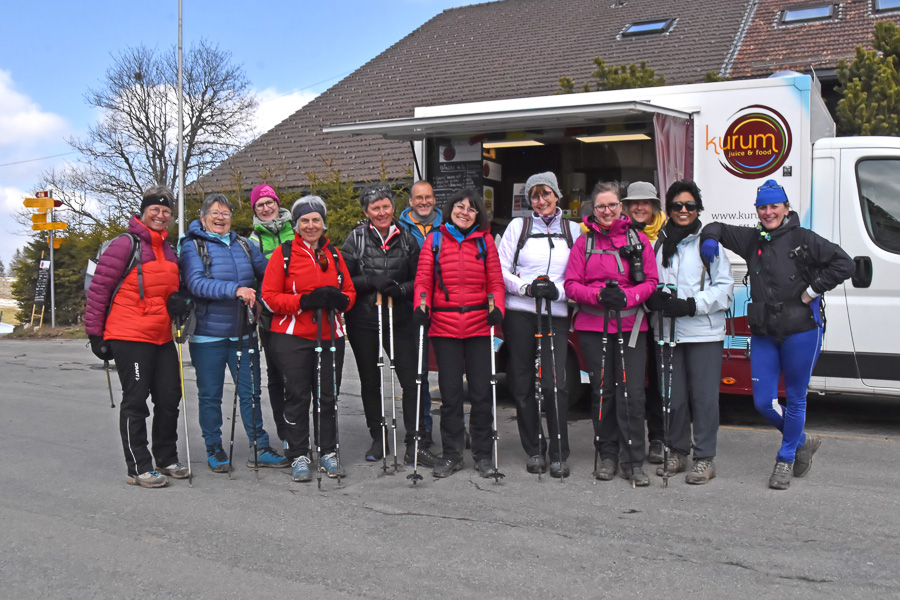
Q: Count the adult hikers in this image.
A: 12